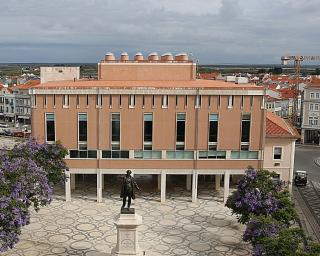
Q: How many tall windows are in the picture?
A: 7